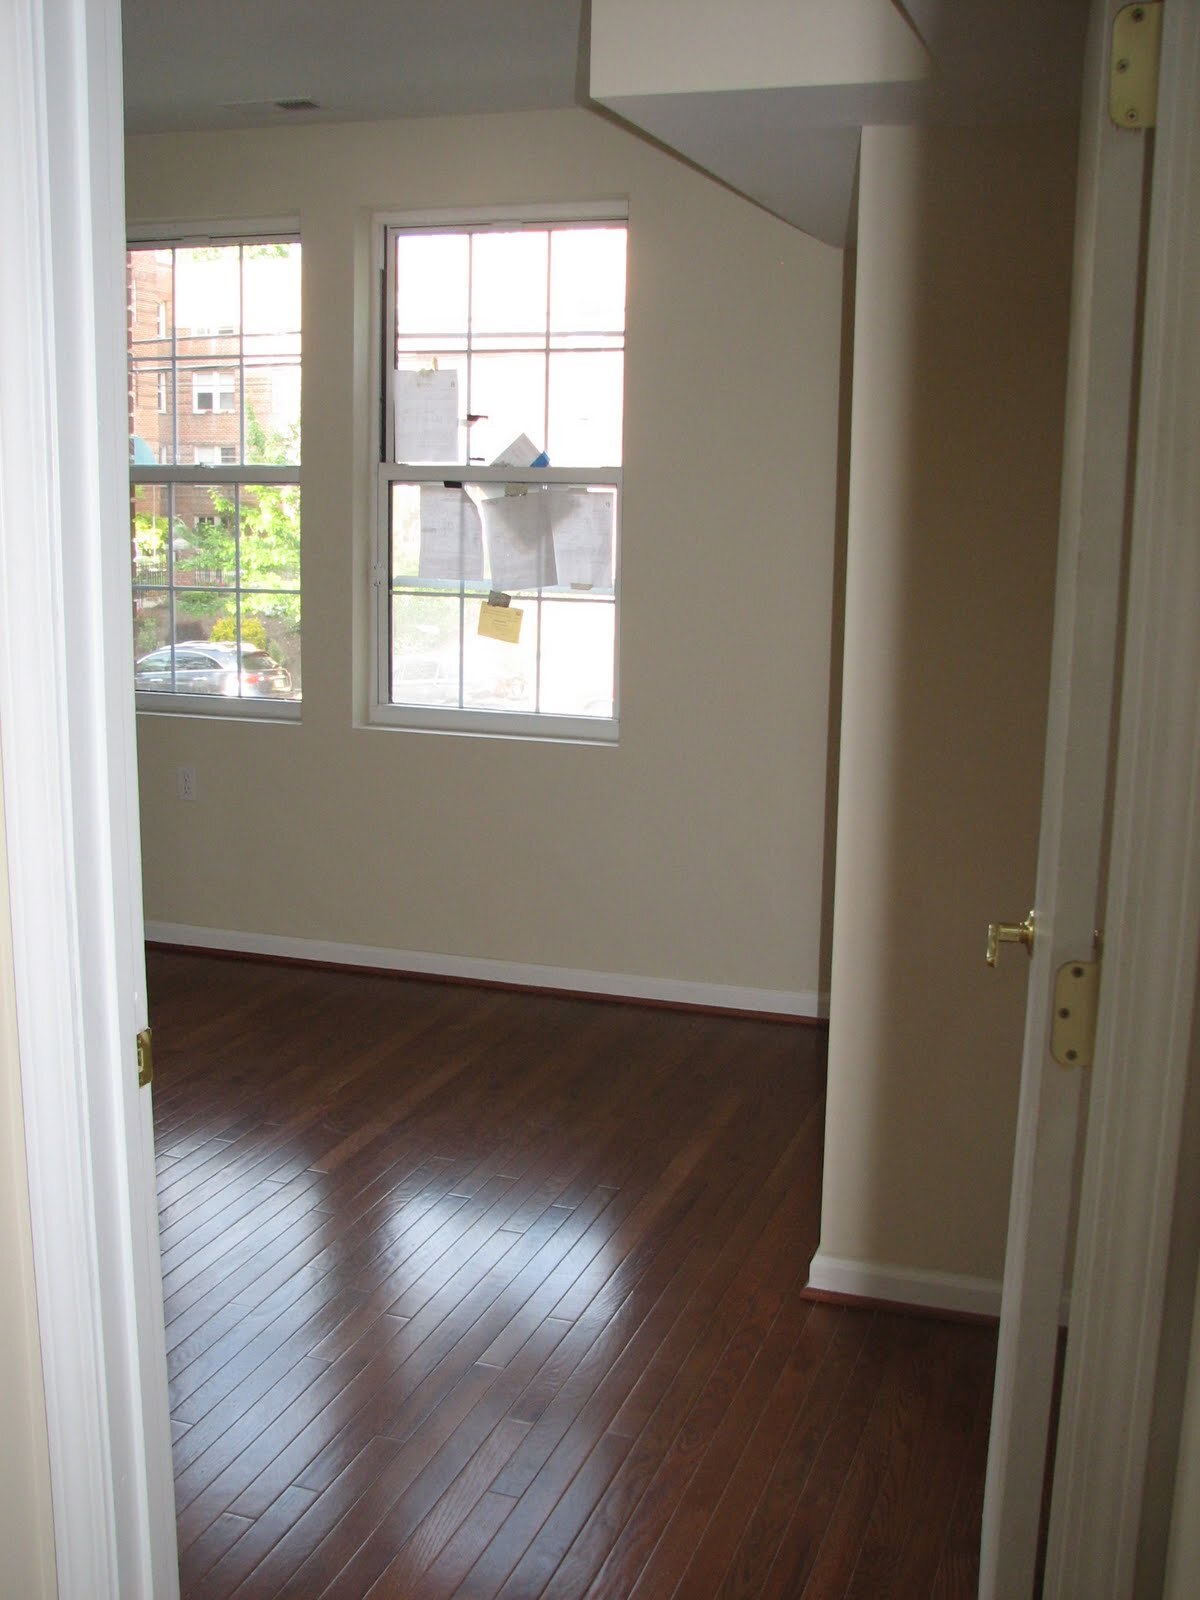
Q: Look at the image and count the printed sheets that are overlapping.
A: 2